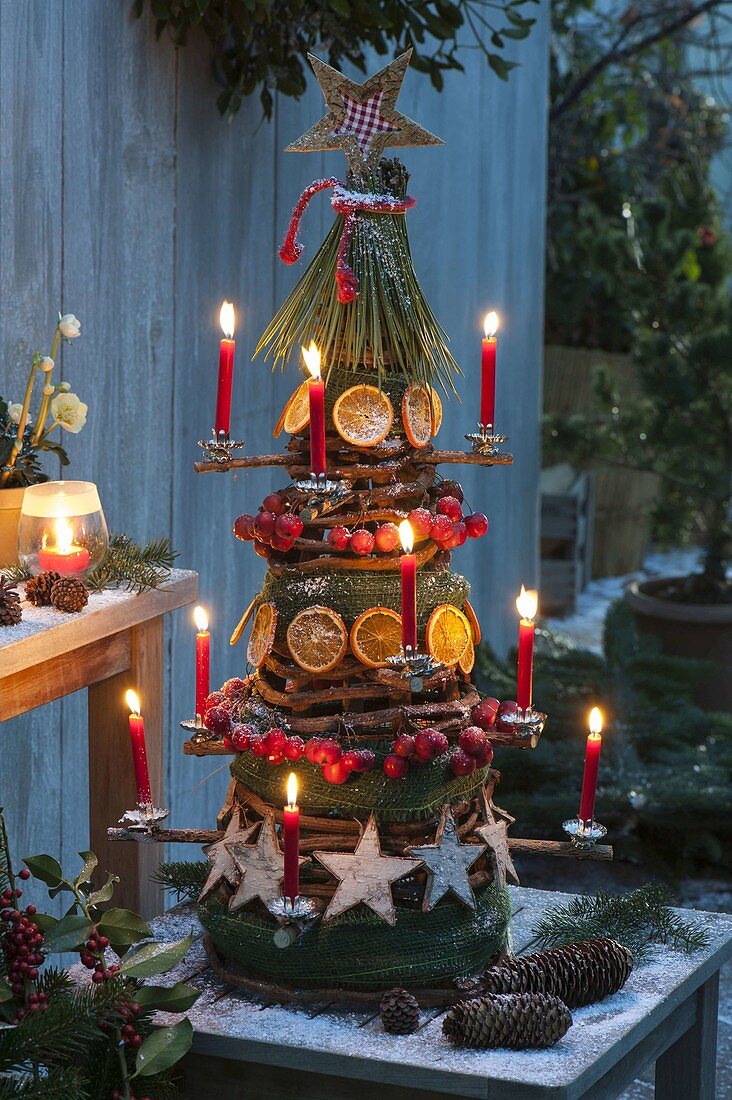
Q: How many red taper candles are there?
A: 9